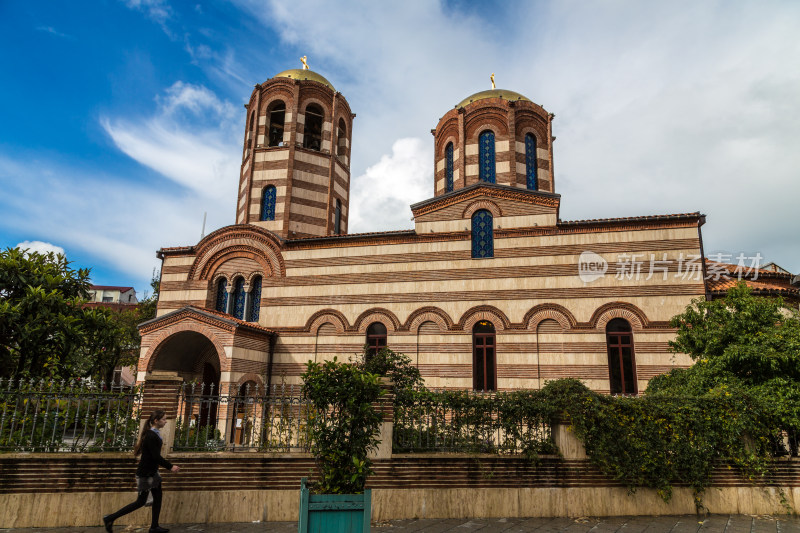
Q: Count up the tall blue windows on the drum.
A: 3